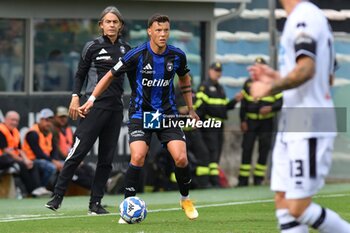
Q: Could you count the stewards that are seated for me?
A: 3